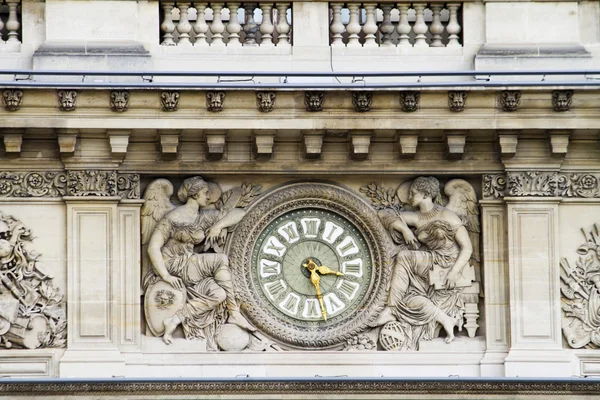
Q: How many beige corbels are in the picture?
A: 12